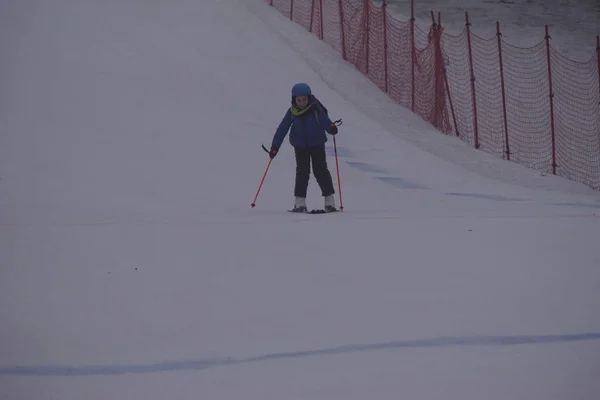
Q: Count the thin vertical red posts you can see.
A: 14